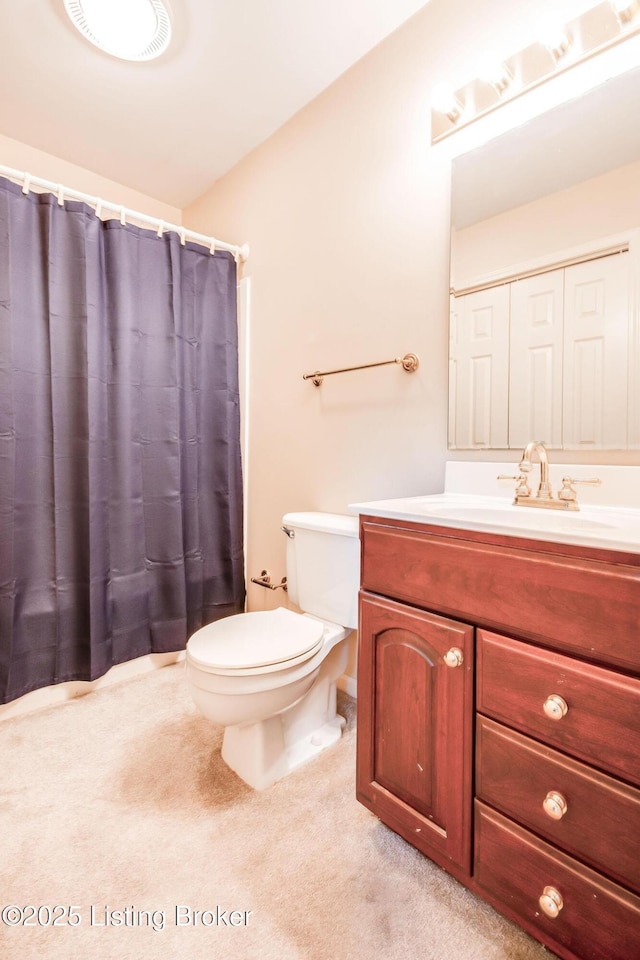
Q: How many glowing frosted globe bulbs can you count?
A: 4